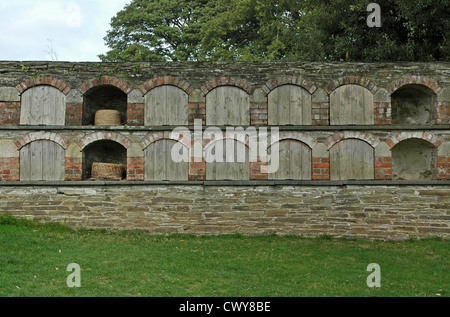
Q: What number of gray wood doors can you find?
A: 10